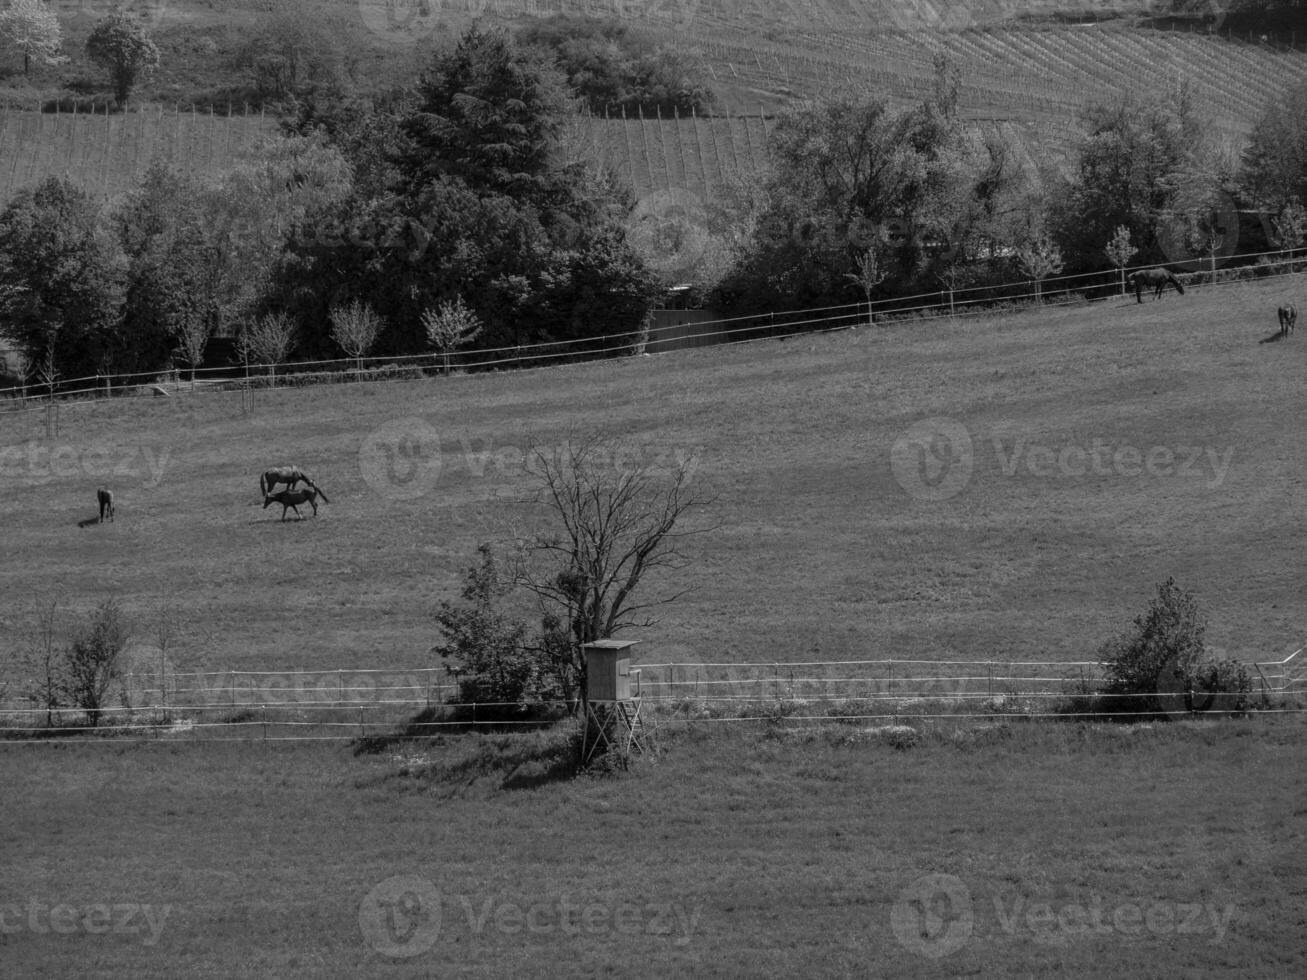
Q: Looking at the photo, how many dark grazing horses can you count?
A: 5